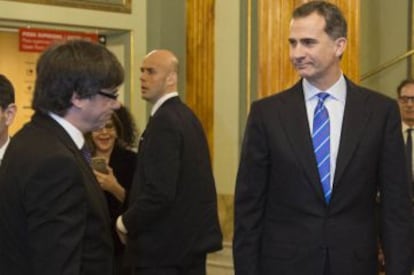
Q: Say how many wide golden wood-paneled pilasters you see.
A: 2